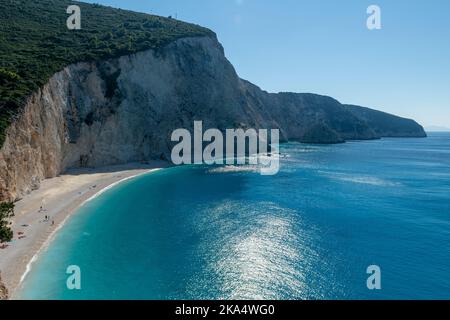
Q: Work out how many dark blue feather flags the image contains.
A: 0